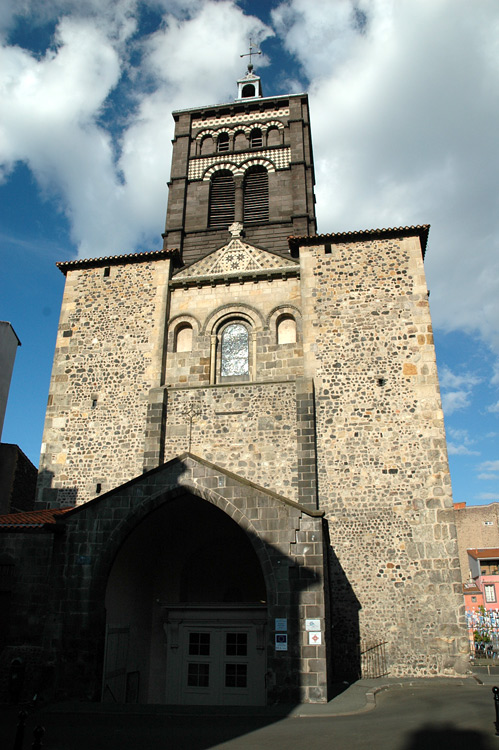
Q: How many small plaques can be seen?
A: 4